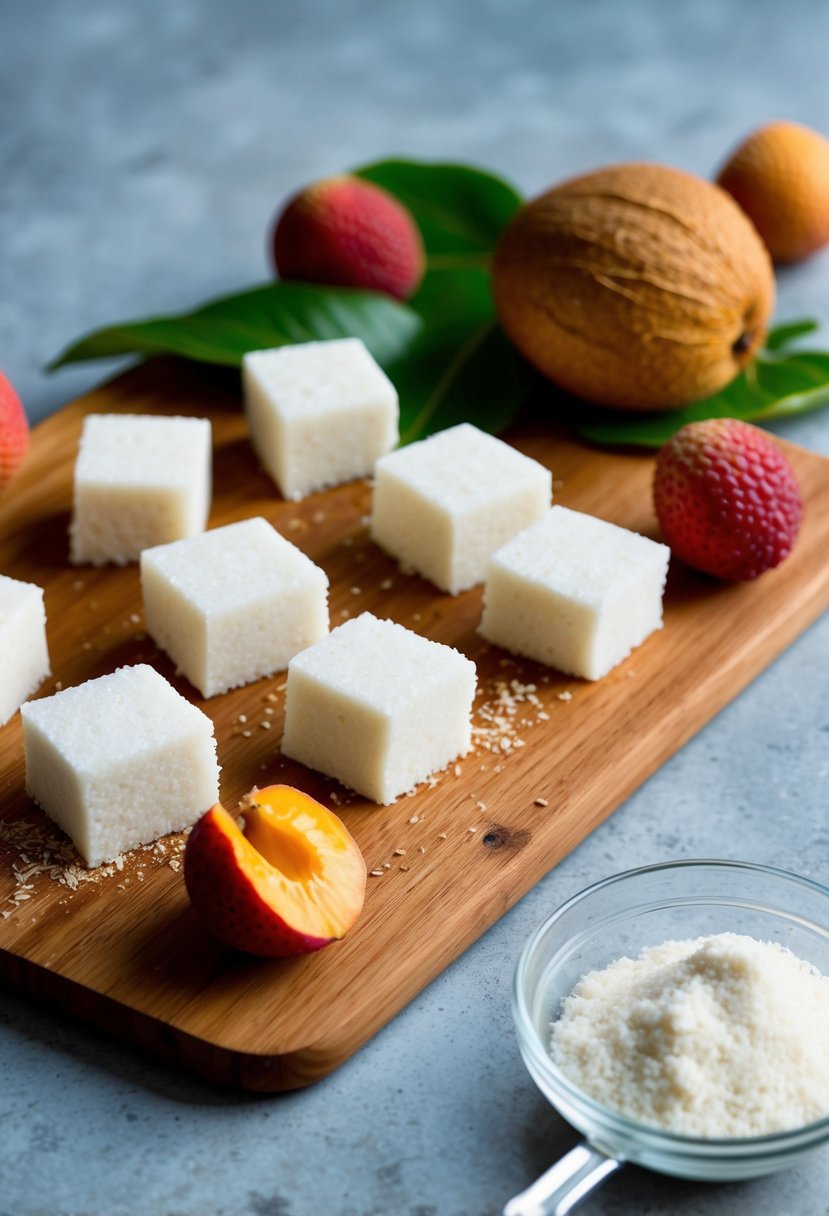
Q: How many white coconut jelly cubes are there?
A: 8